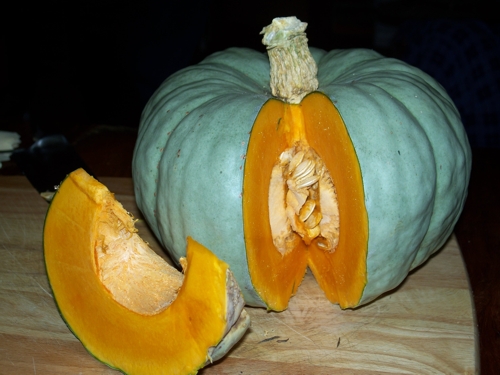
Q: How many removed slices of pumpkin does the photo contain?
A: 1